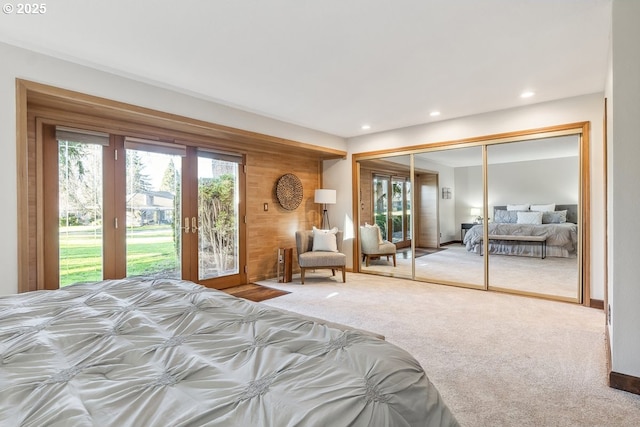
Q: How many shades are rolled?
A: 3